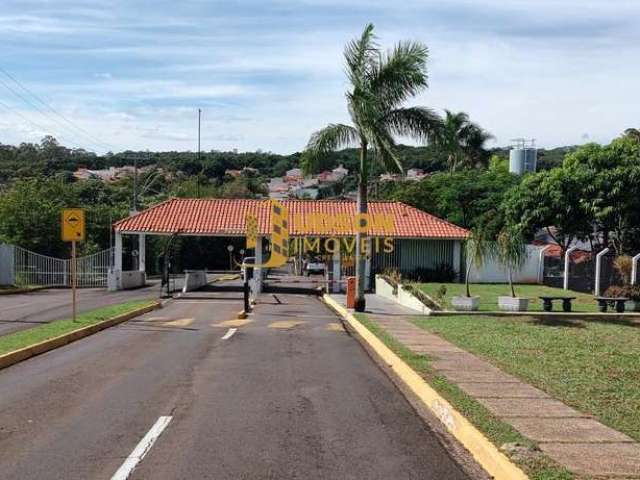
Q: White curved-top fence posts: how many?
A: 4